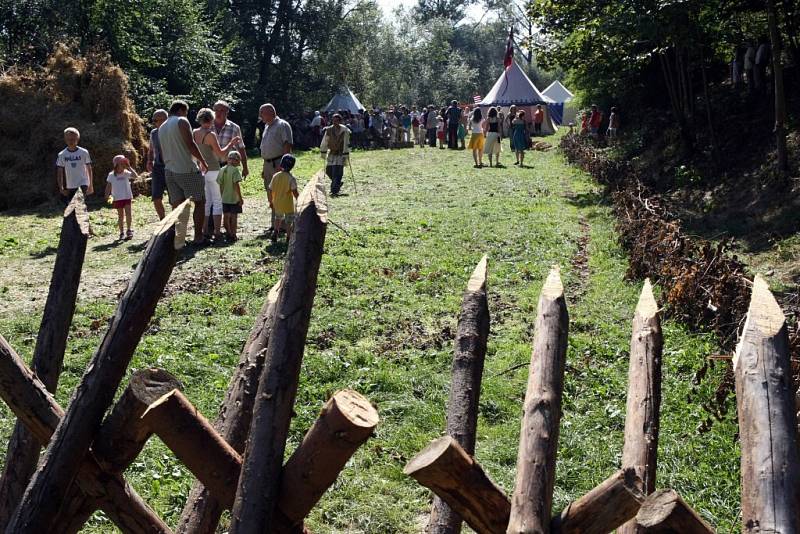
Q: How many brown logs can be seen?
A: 15